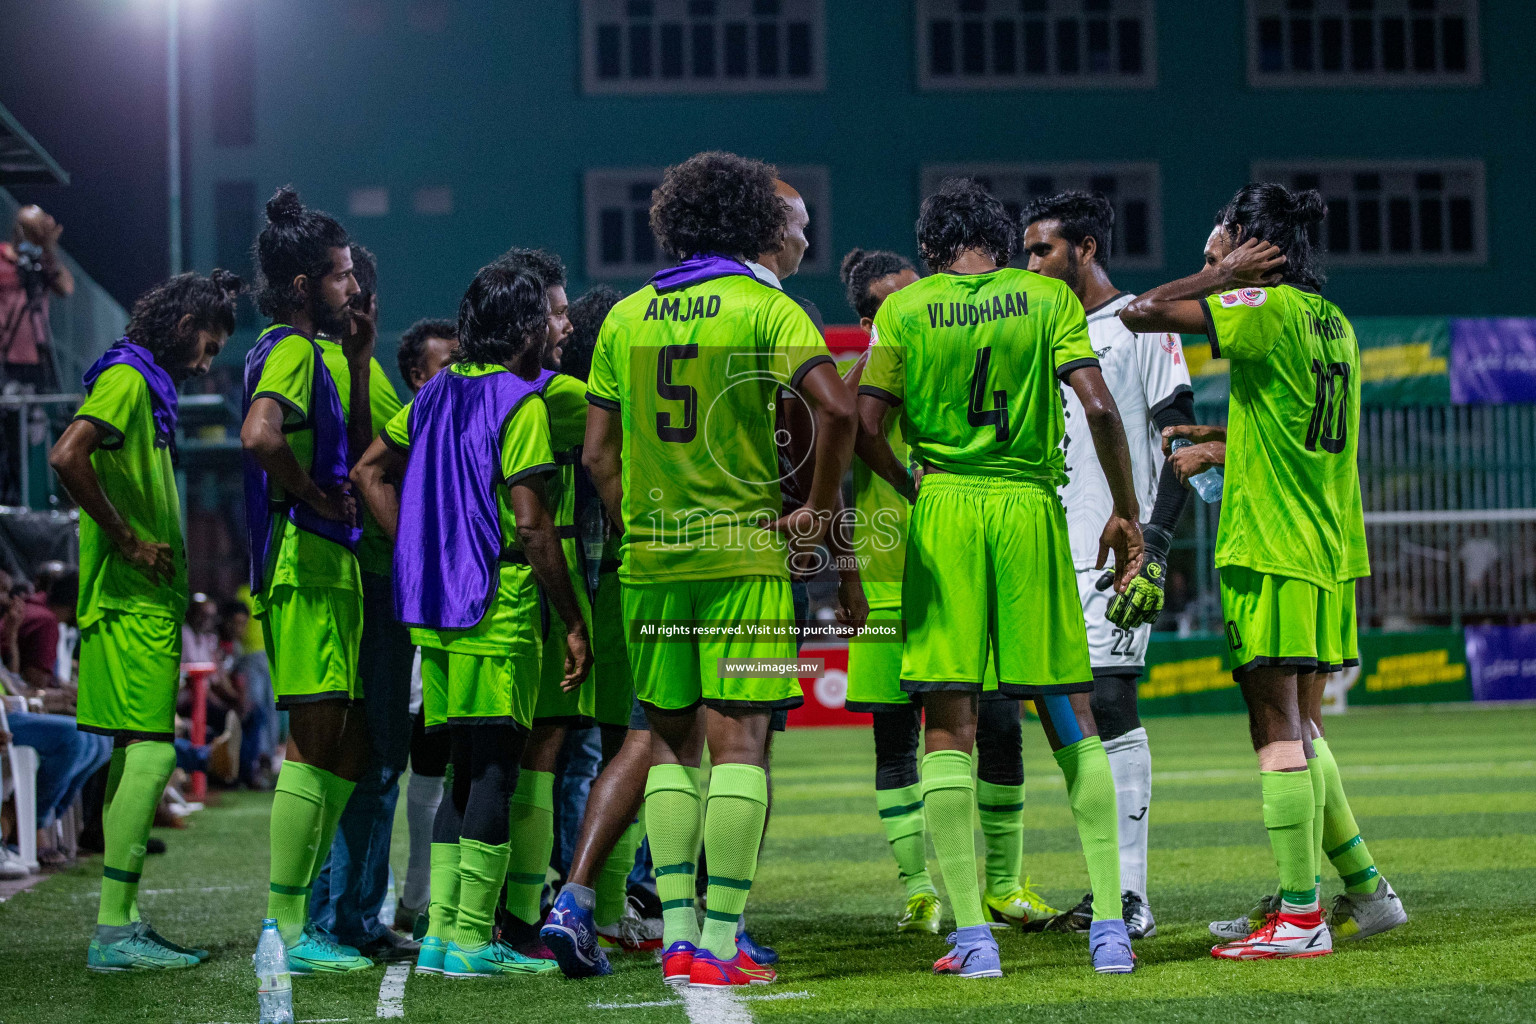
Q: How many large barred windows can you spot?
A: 6